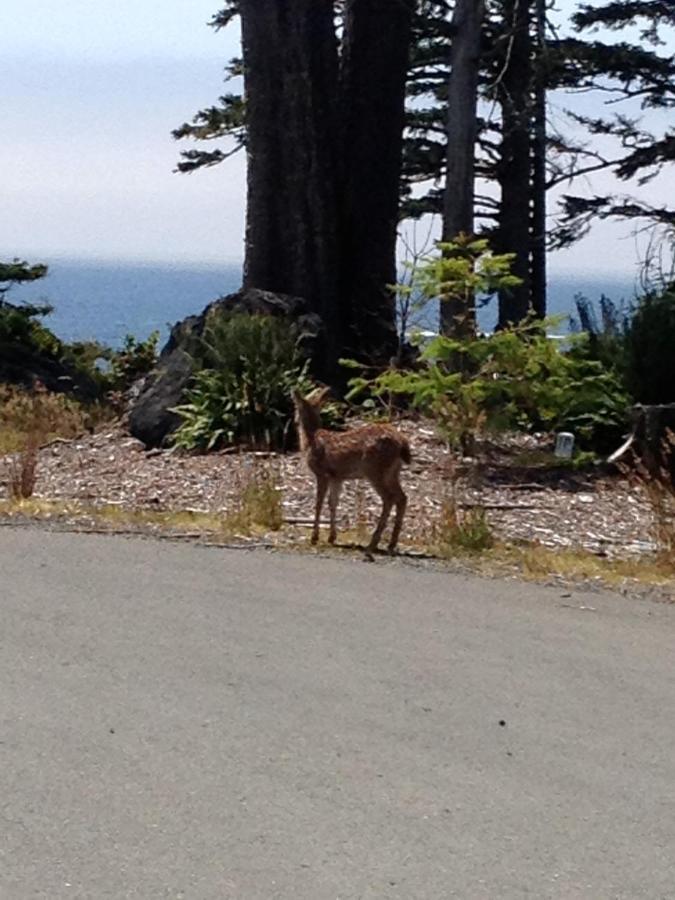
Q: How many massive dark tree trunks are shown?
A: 2